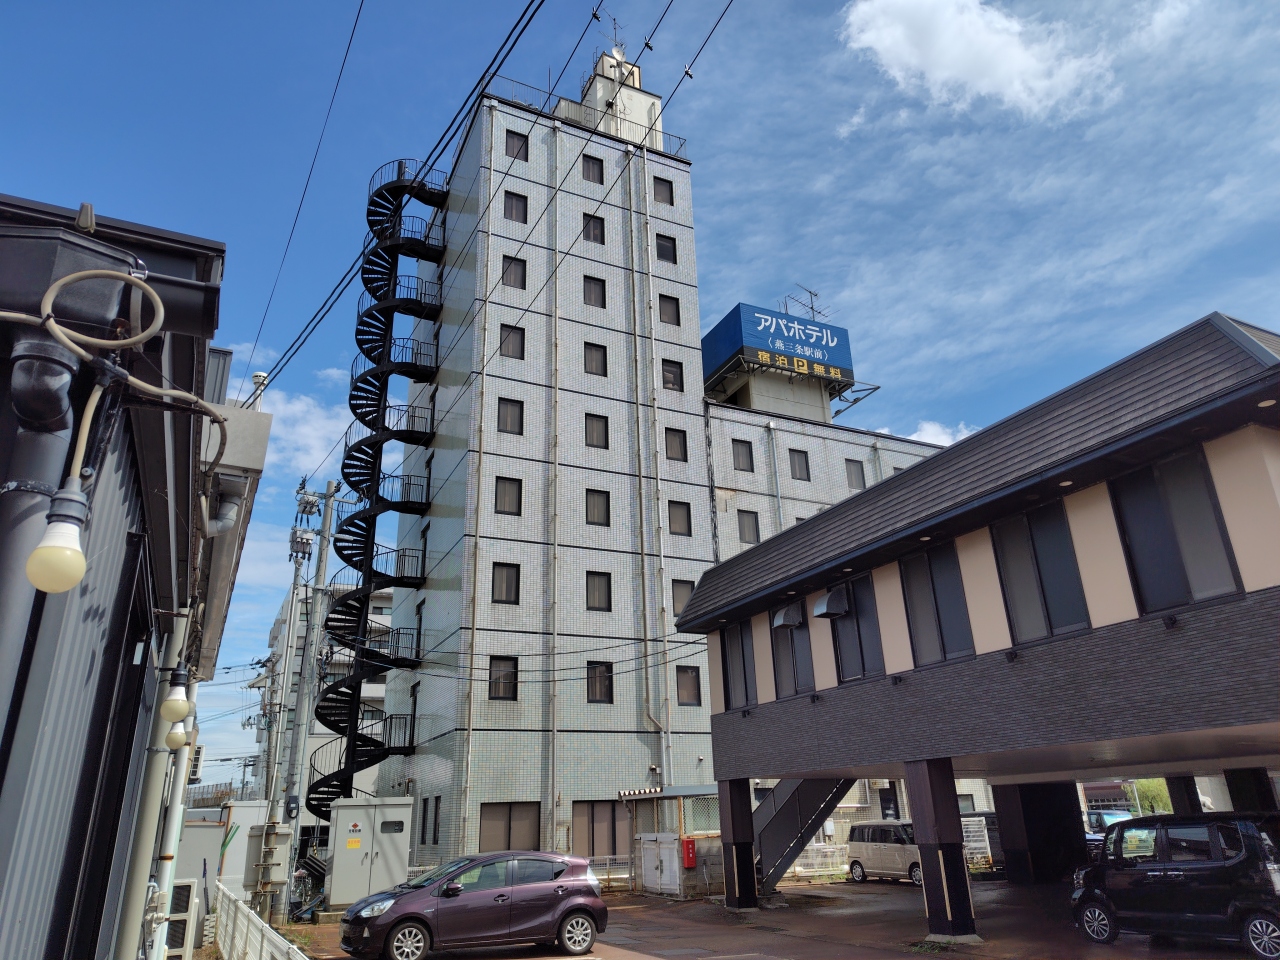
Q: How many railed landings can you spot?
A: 9